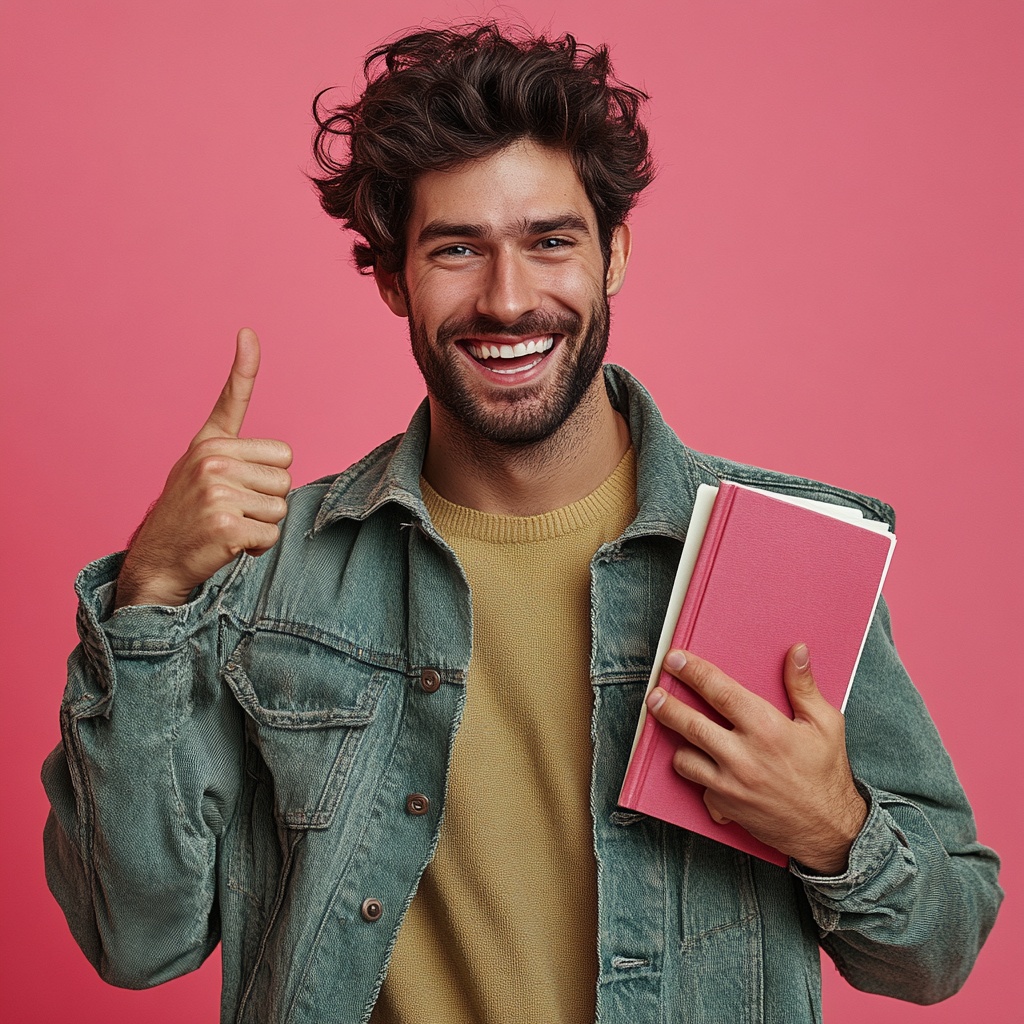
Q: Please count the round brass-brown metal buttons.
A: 3